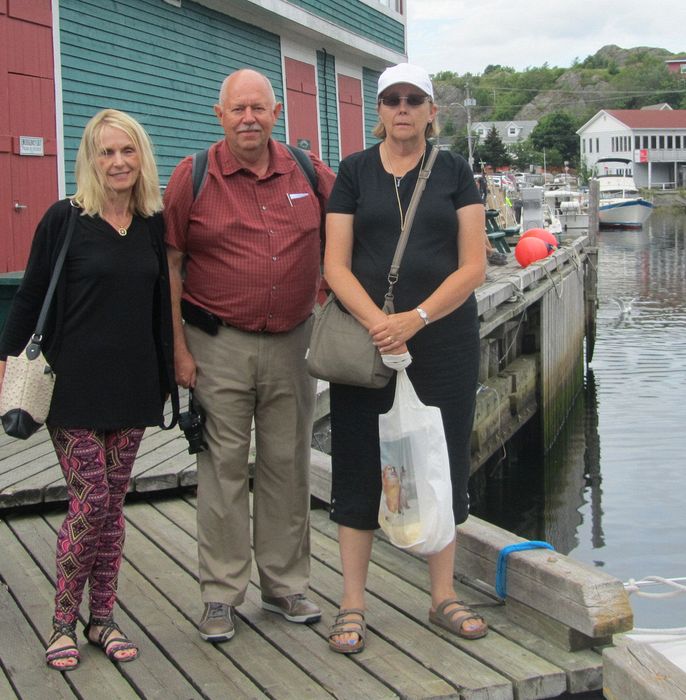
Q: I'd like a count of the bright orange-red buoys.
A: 2